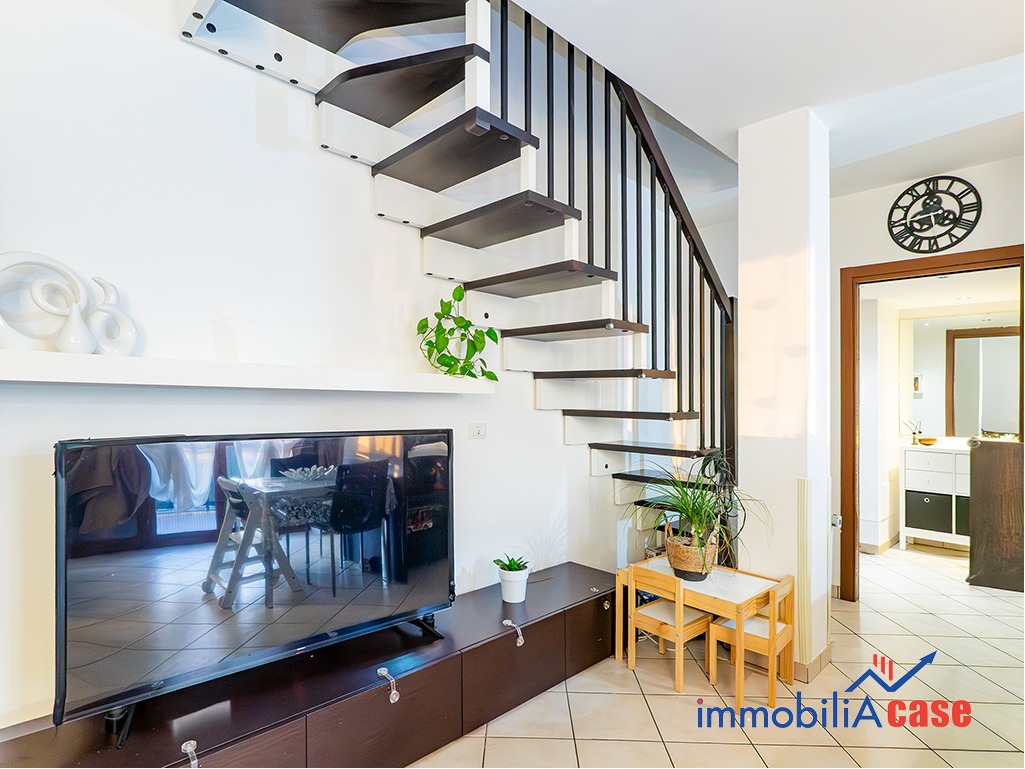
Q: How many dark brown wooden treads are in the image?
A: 12